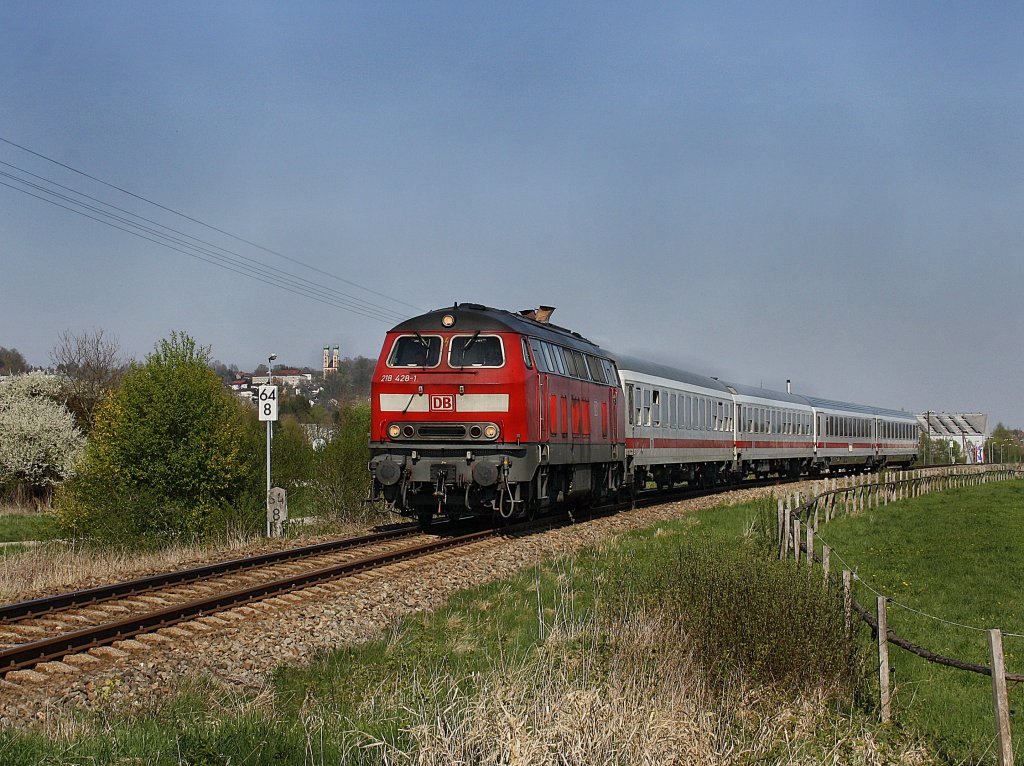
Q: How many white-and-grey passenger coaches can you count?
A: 4